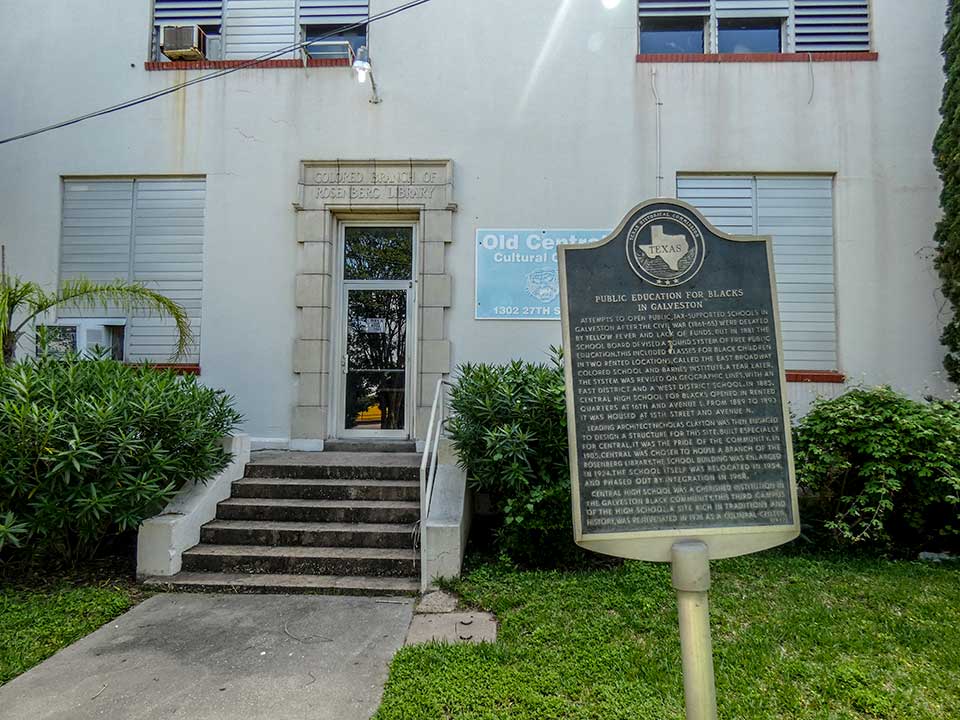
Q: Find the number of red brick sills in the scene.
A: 4